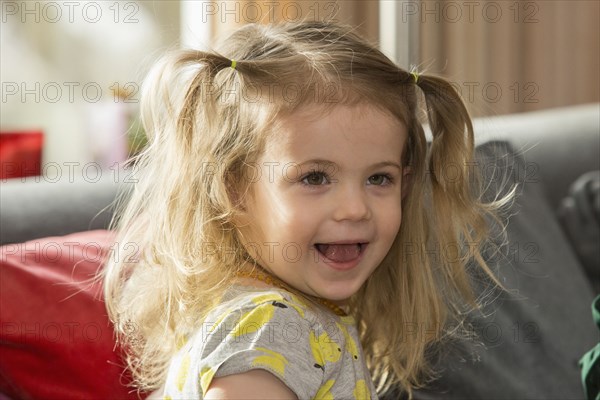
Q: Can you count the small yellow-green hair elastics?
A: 2